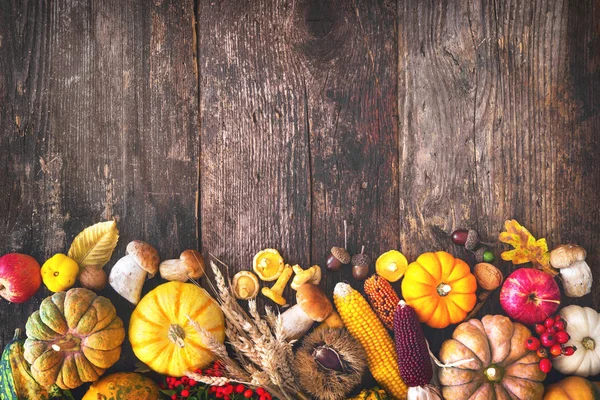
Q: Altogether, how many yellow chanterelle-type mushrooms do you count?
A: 5